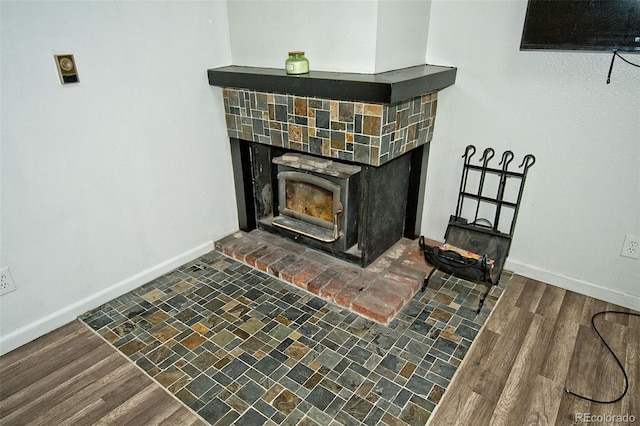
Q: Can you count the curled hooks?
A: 4